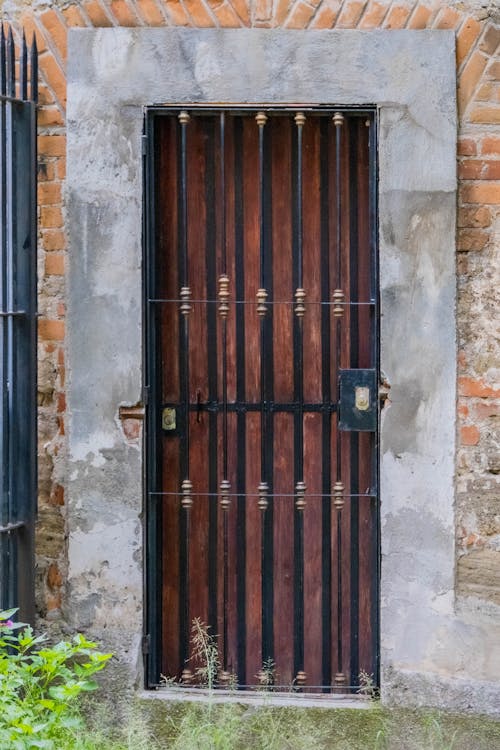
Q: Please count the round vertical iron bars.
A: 5